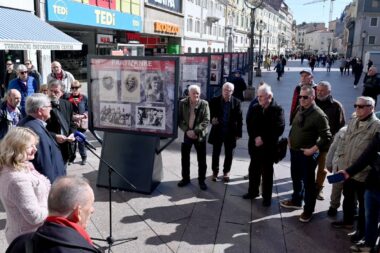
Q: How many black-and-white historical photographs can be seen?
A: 5